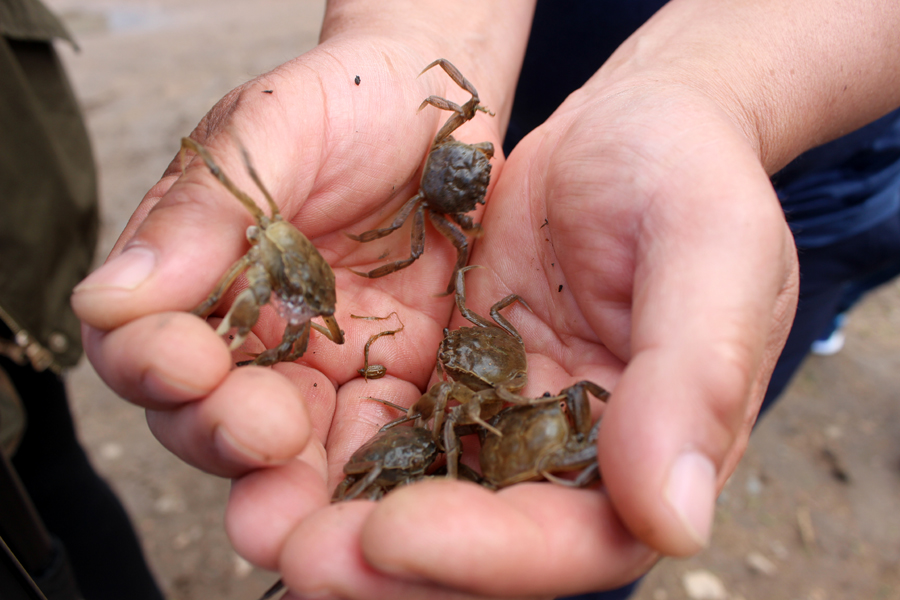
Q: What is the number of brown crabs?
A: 5